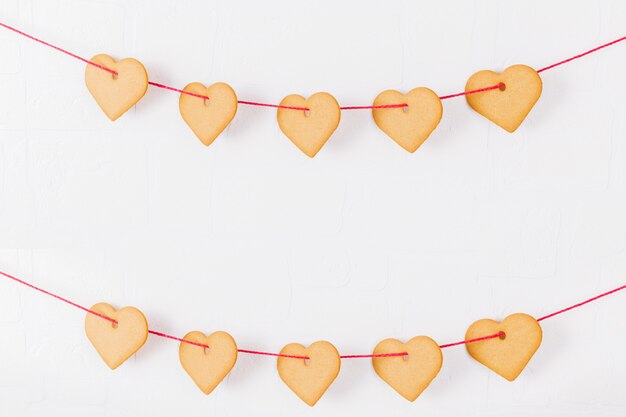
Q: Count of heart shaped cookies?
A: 10